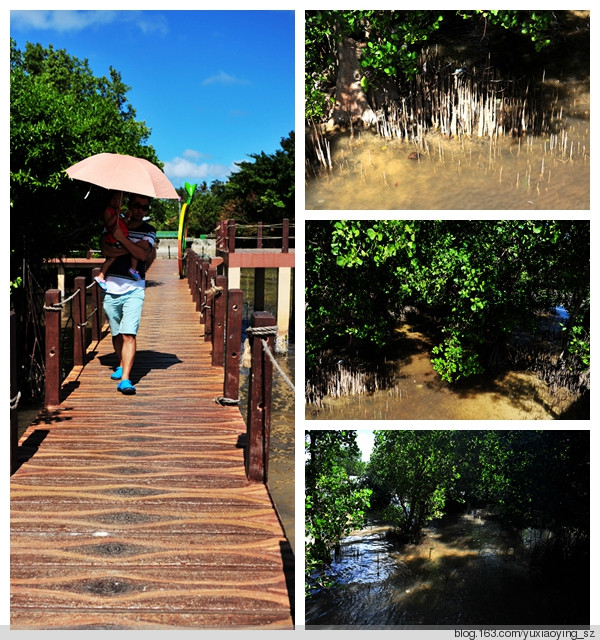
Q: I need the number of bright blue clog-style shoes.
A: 2